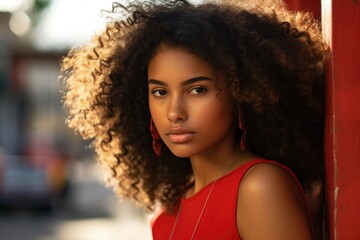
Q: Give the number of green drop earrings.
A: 0